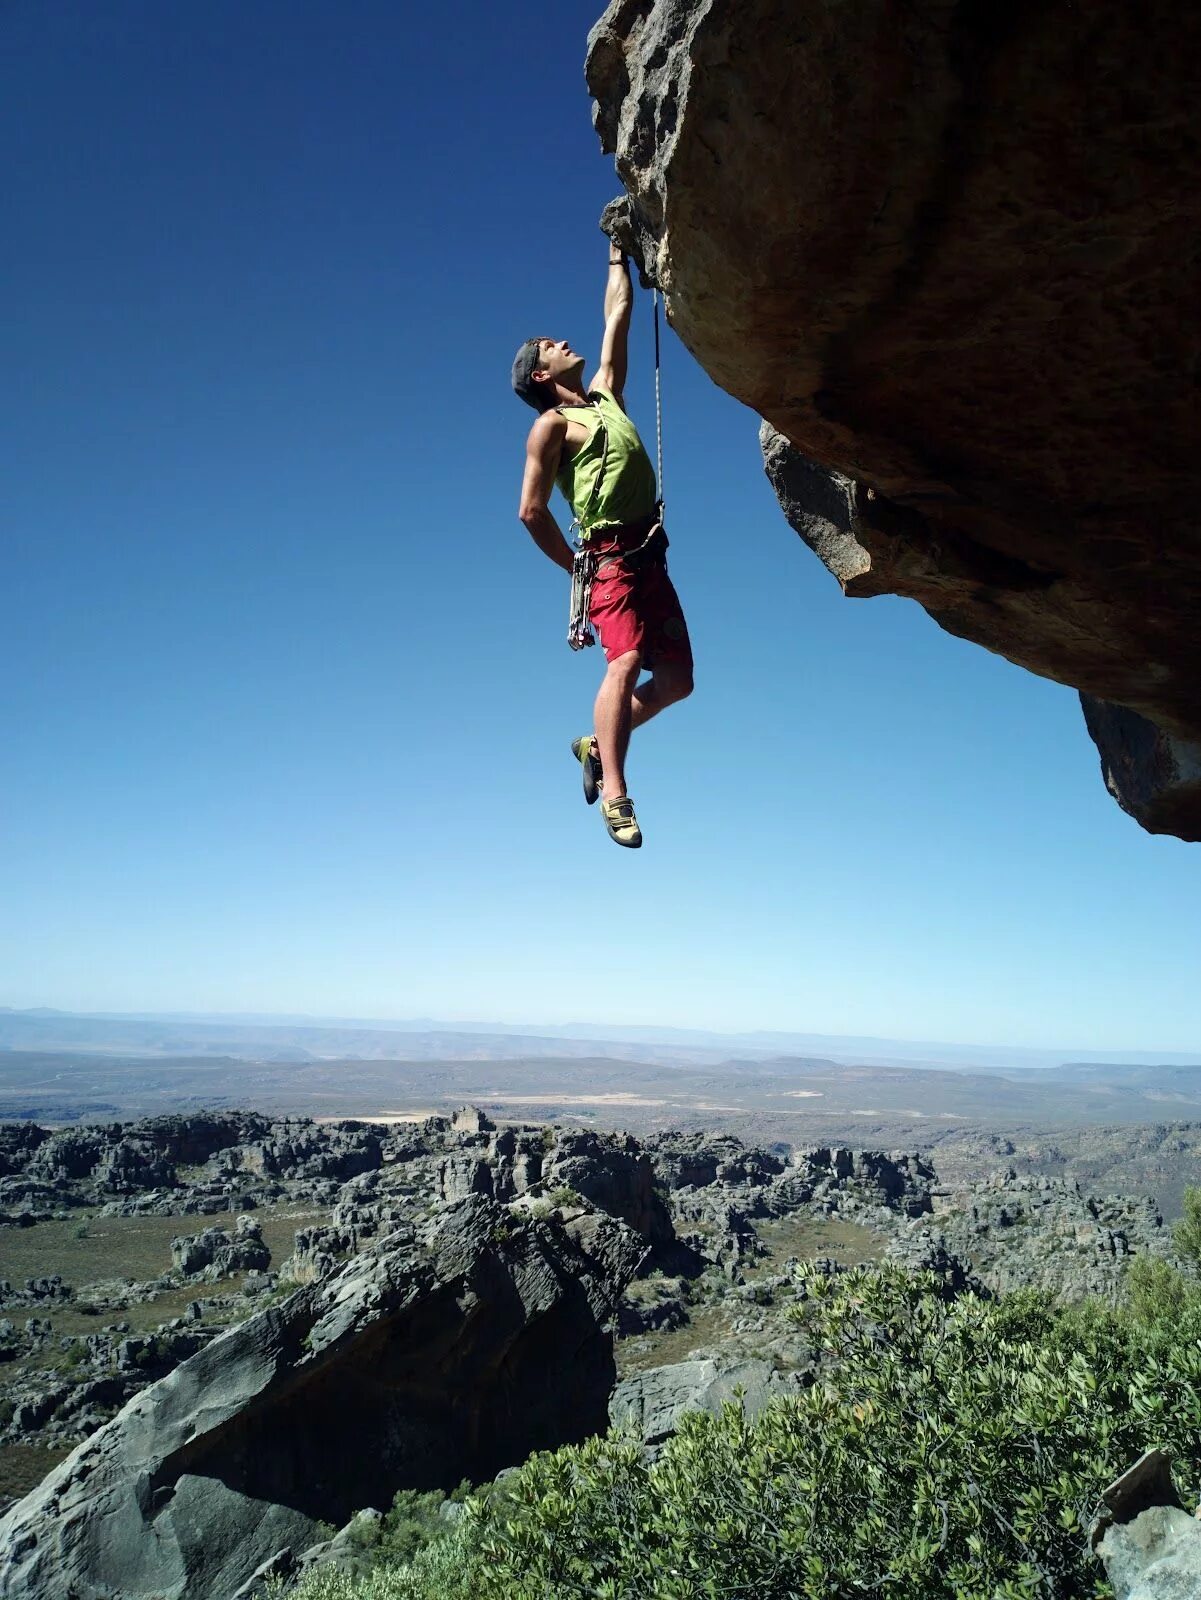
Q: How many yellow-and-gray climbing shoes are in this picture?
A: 2